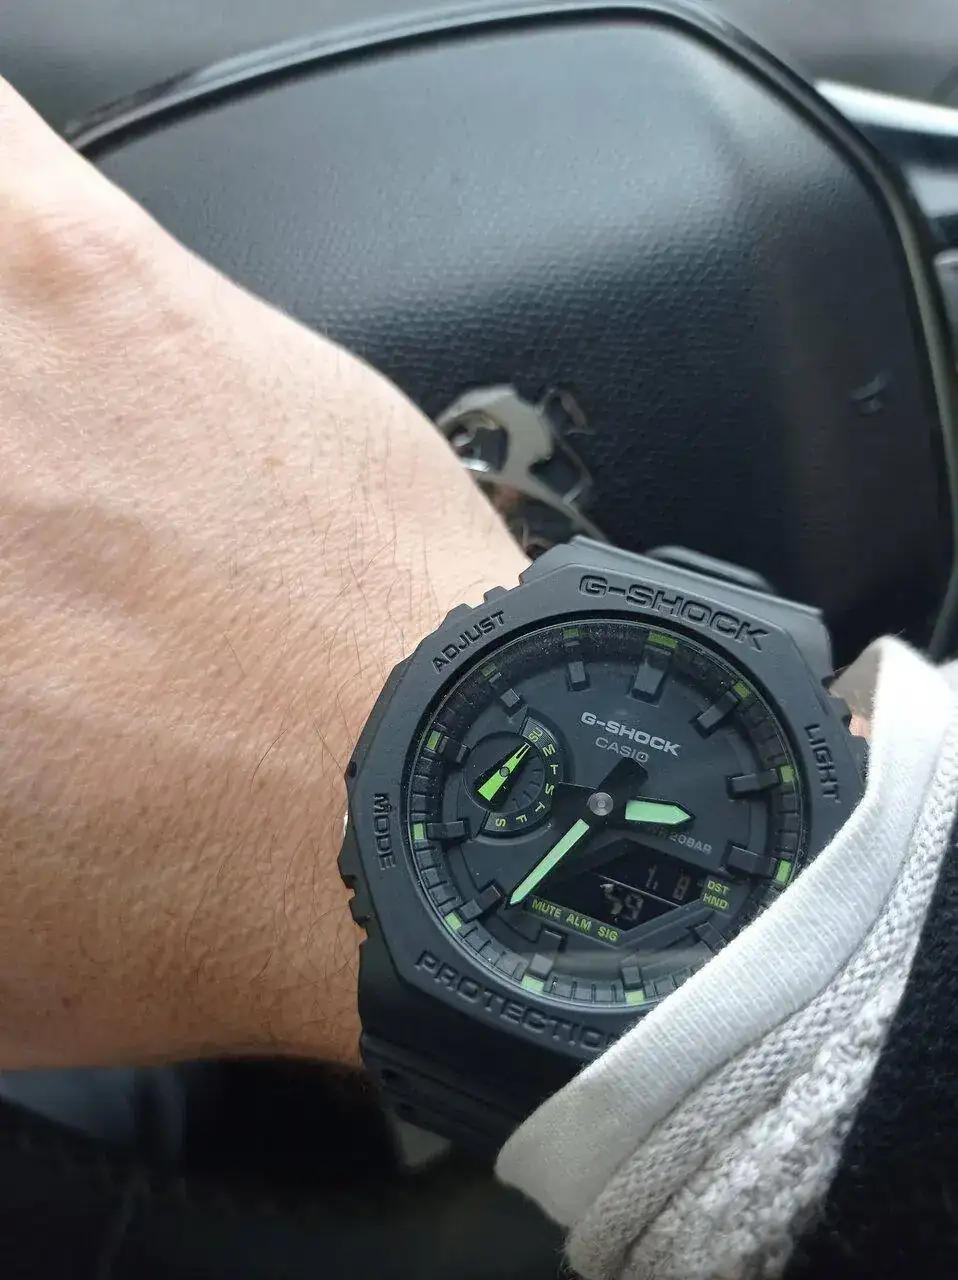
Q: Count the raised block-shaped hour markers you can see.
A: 12